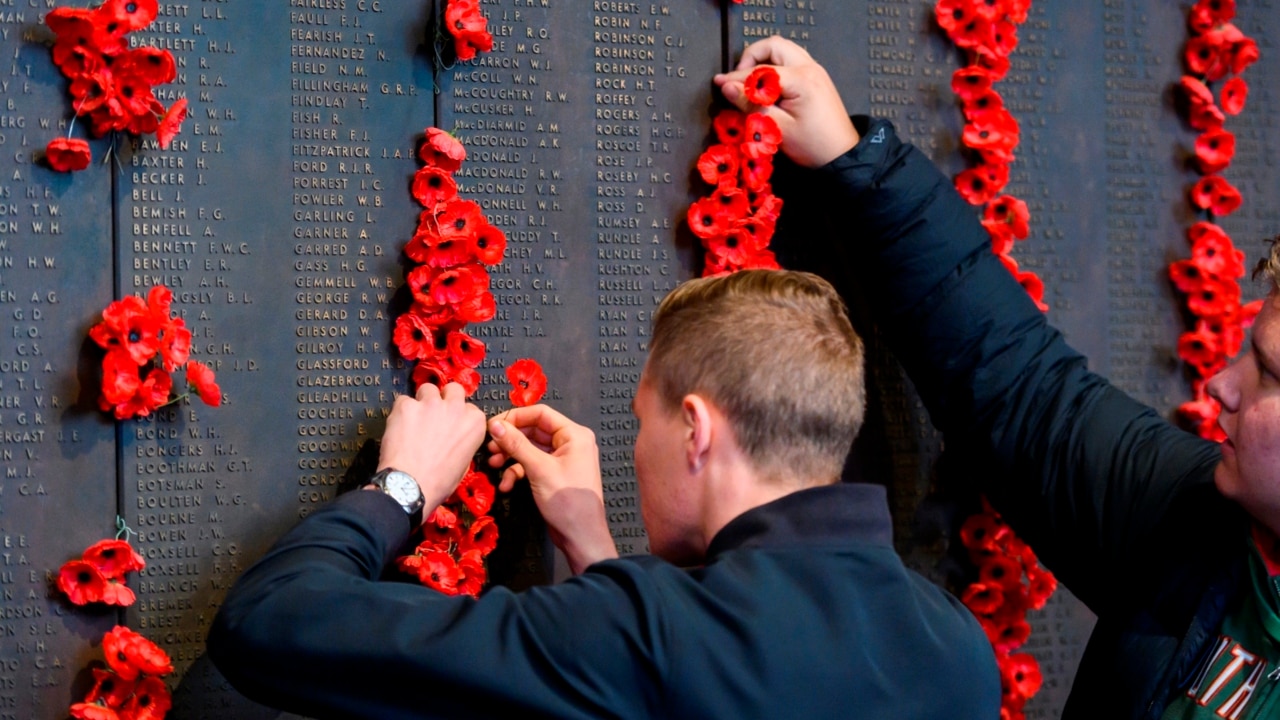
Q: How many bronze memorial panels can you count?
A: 6